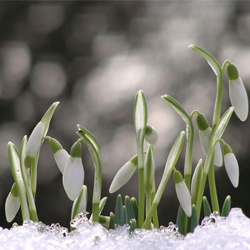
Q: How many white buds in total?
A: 10